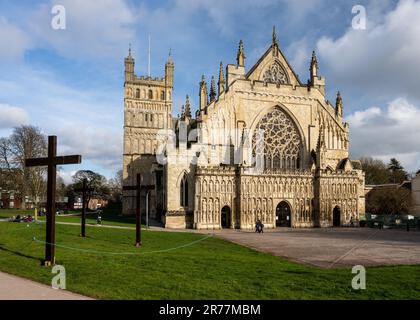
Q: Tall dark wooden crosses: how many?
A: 3